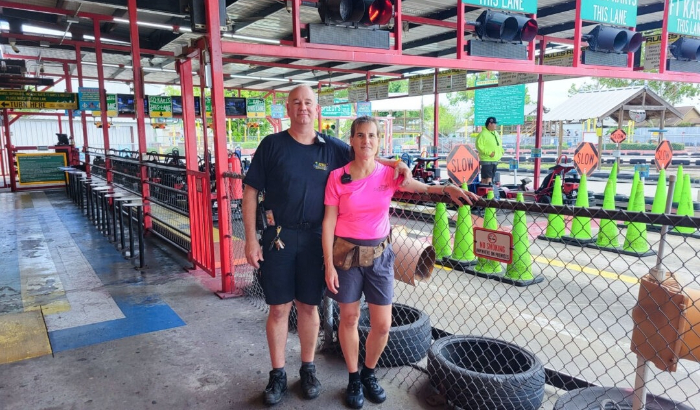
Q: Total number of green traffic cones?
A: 13